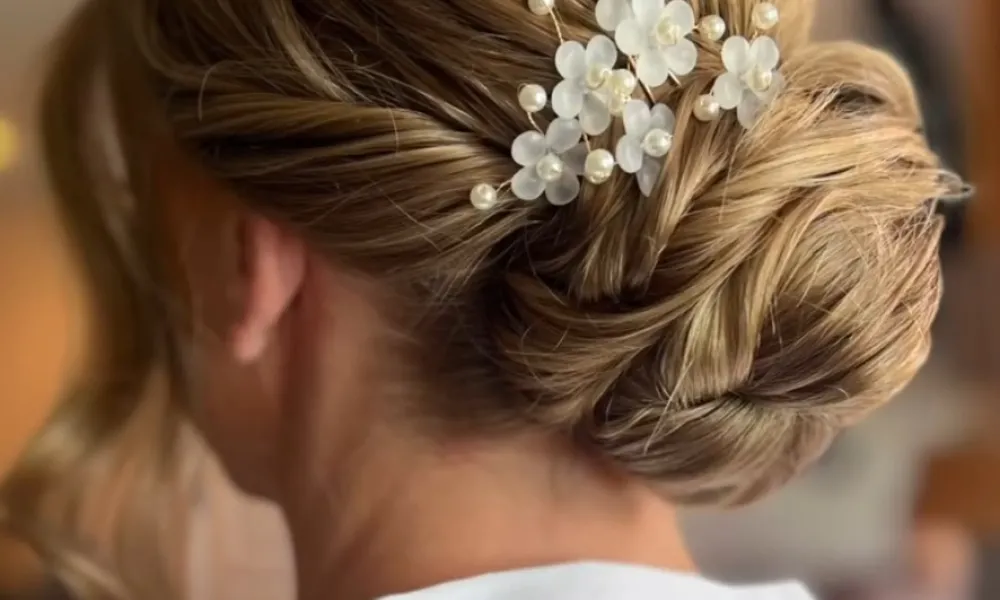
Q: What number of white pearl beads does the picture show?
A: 14